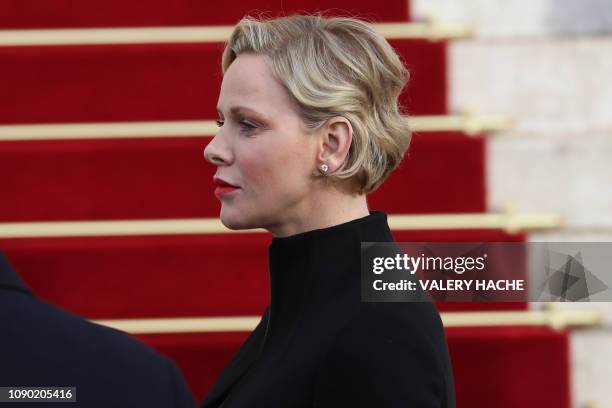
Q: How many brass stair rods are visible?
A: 4